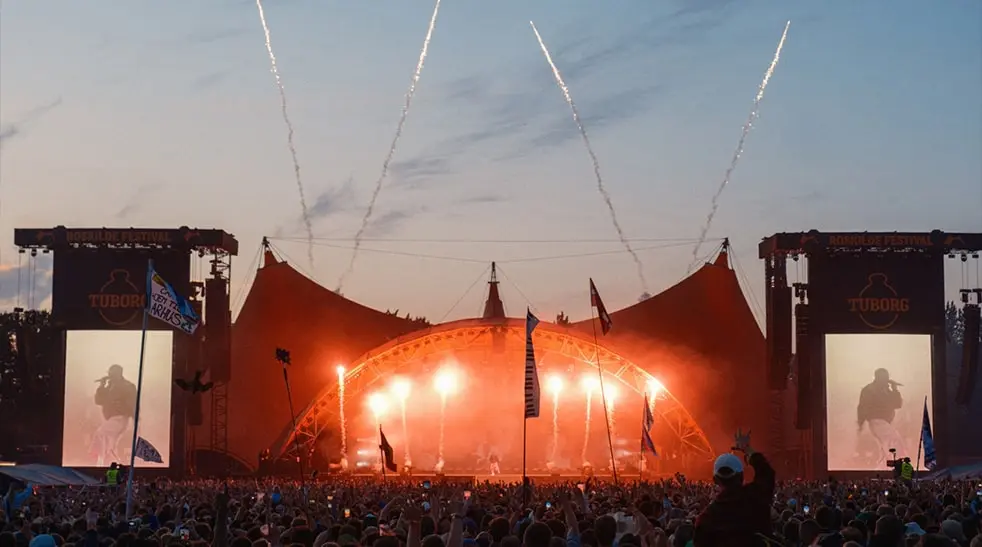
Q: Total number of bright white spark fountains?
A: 8